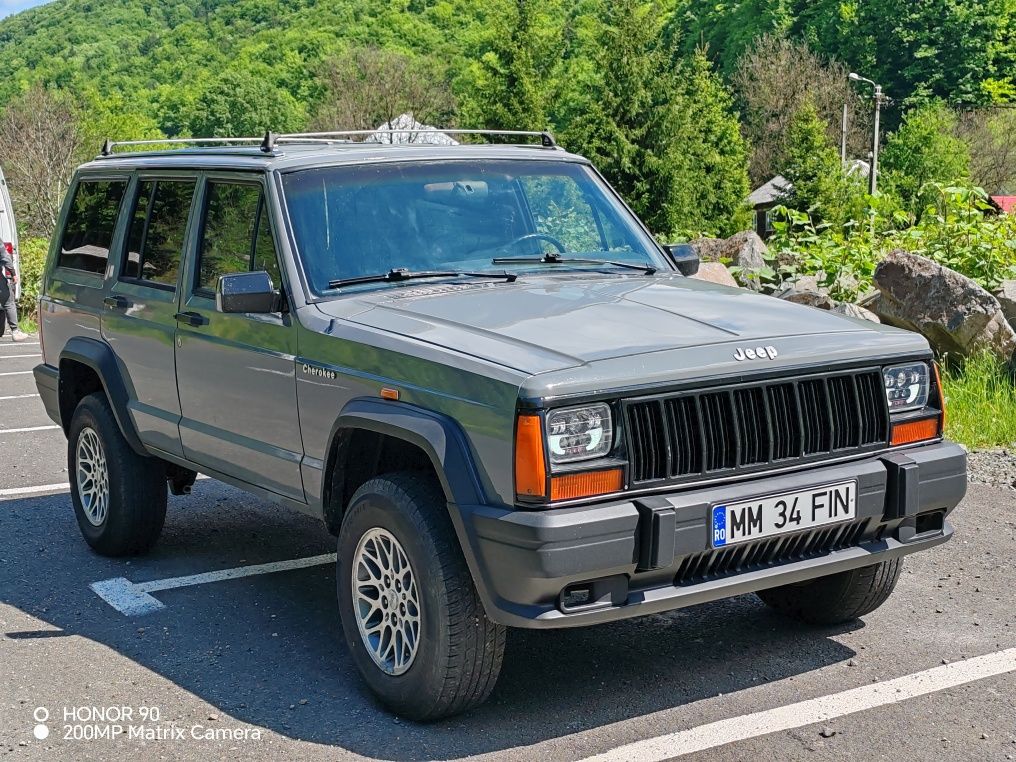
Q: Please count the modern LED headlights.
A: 2